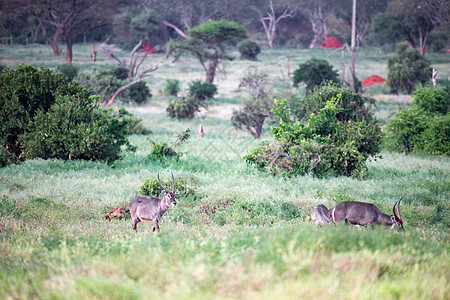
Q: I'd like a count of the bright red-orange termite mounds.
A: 3